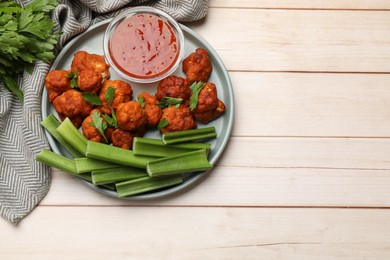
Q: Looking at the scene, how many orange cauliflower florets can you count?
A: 12